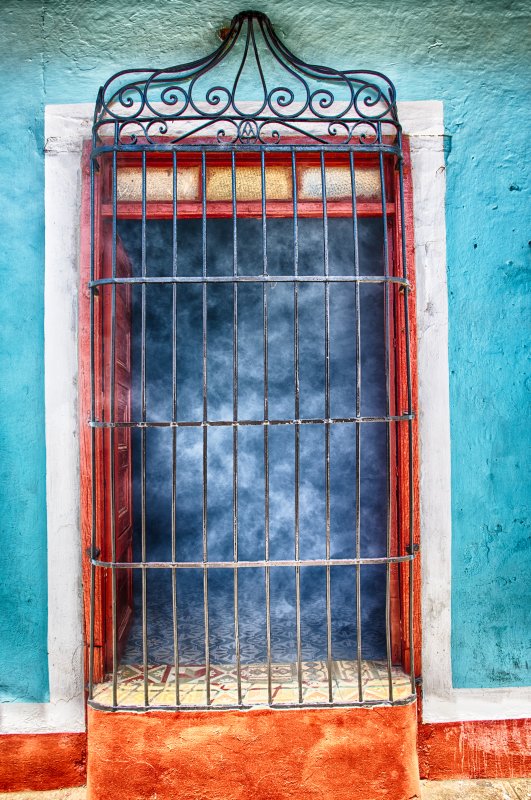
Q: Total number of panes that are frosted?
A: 3